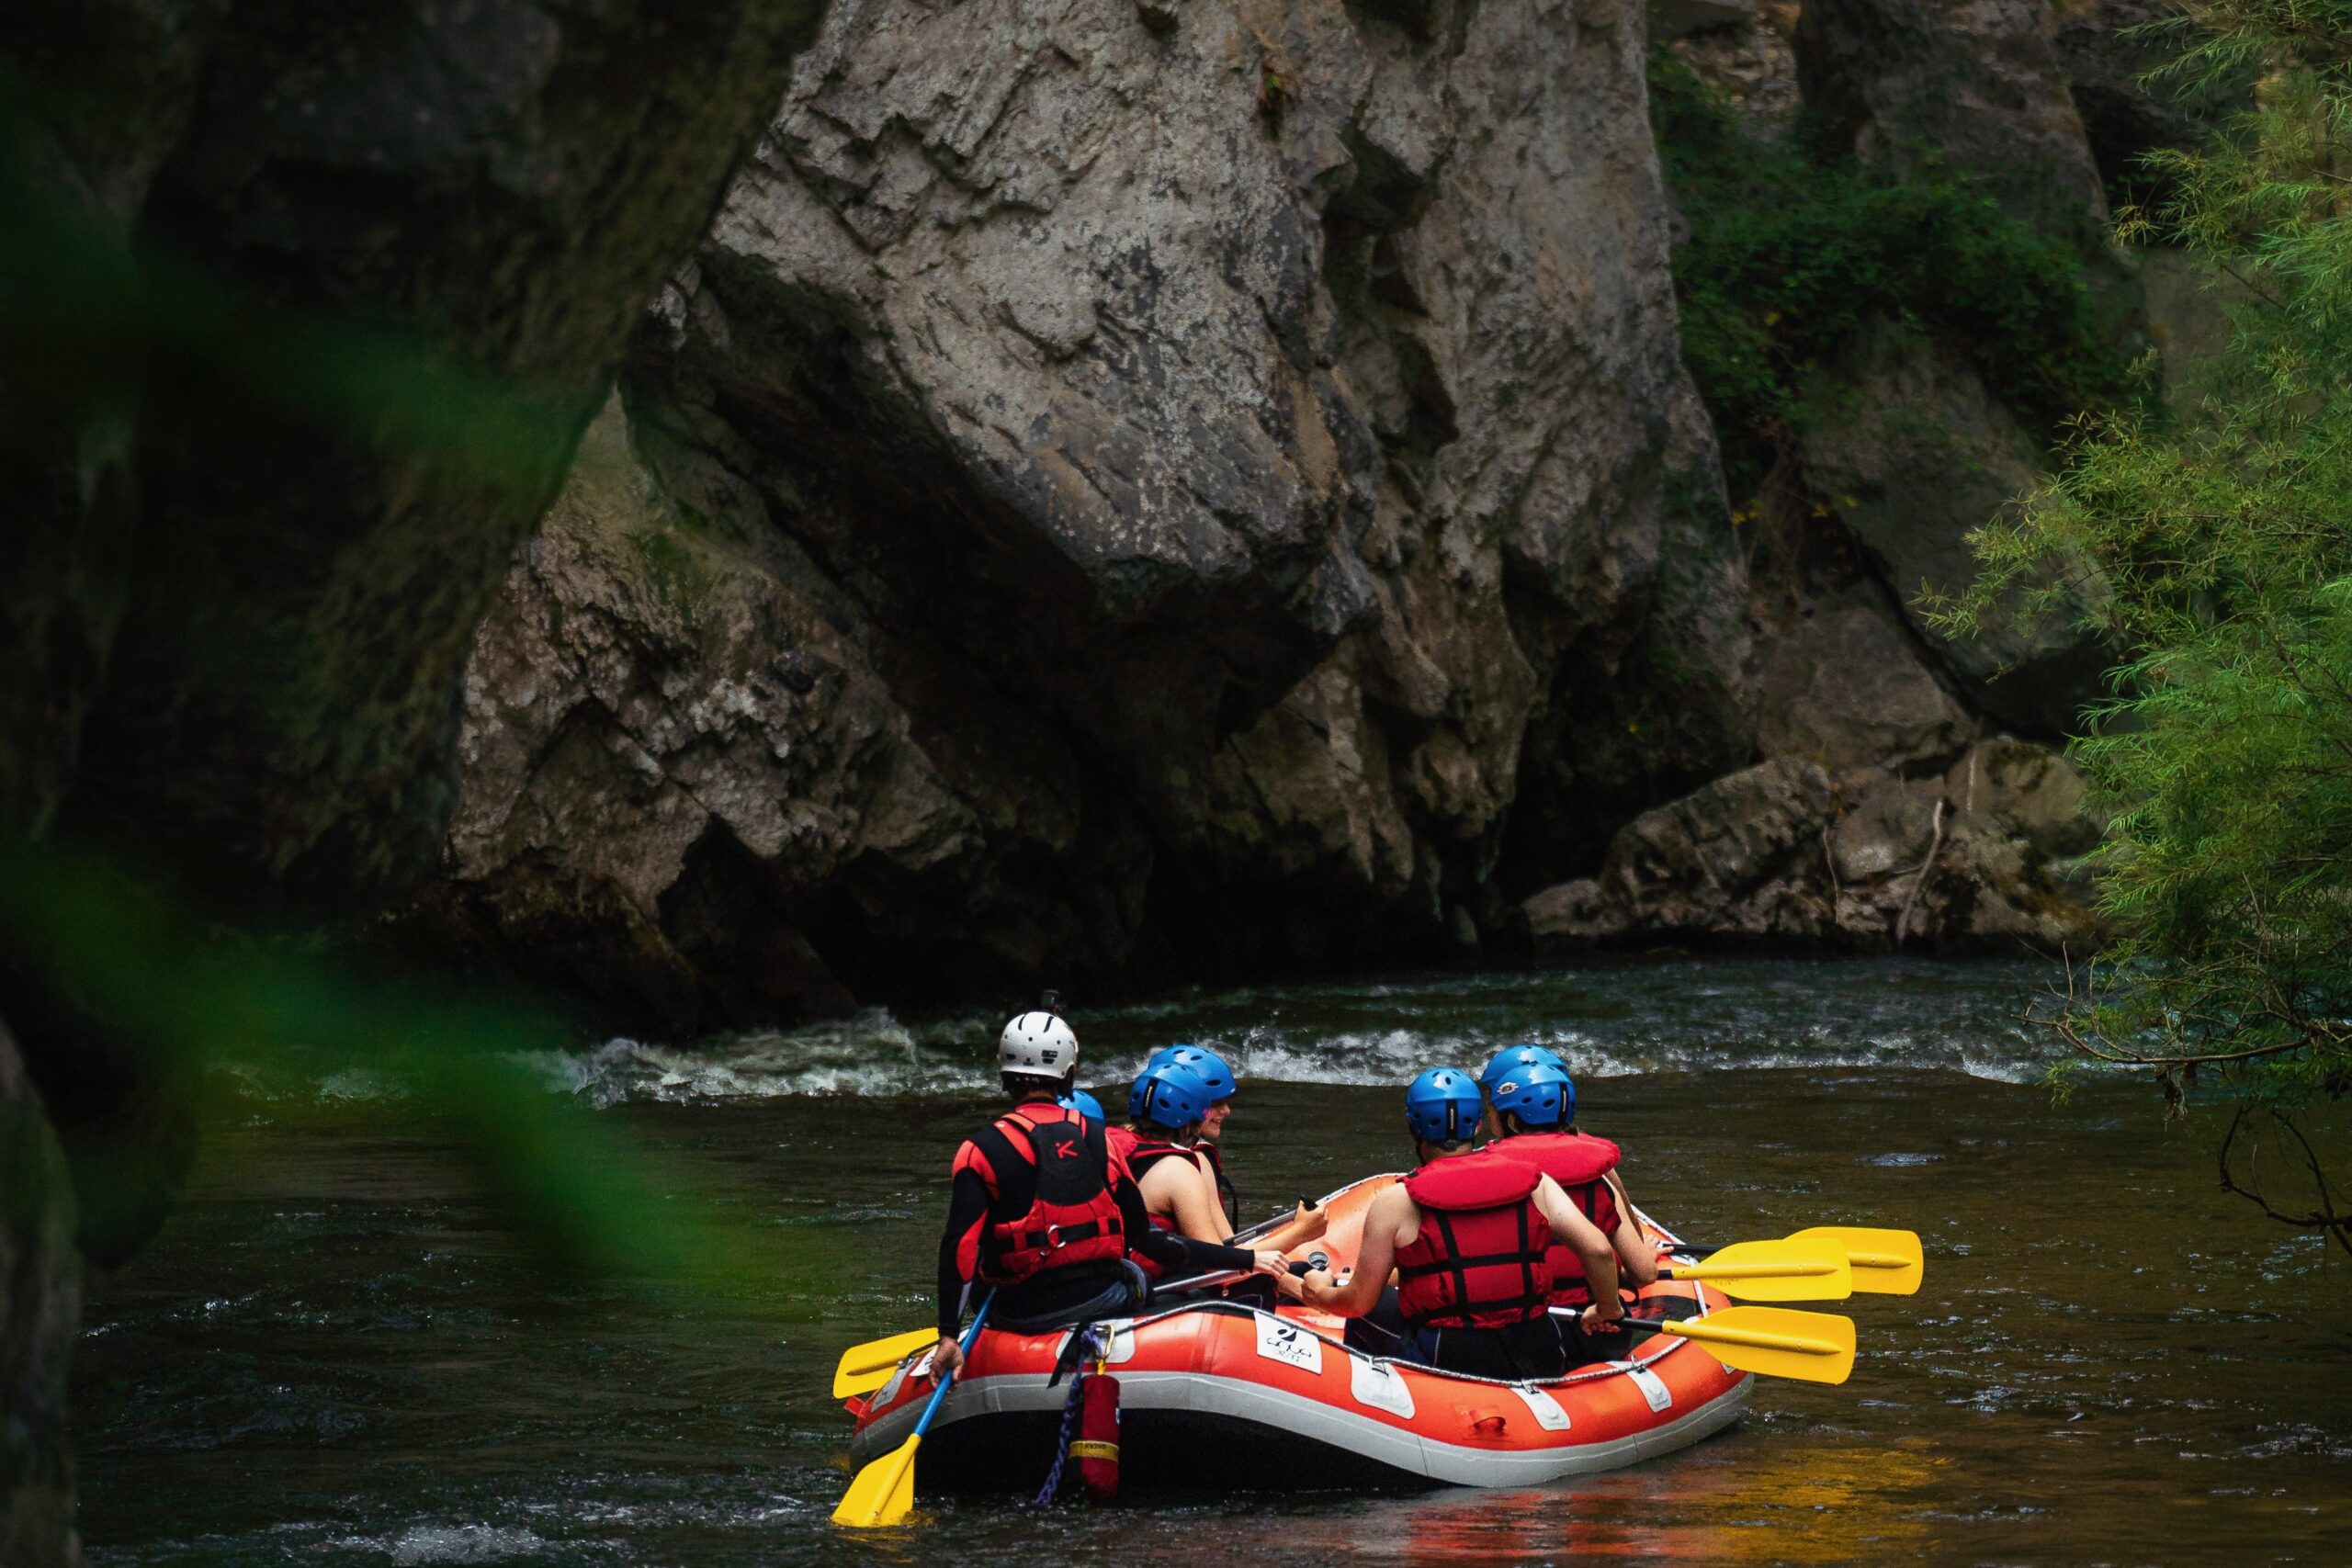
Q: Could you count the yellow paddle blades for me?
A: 5